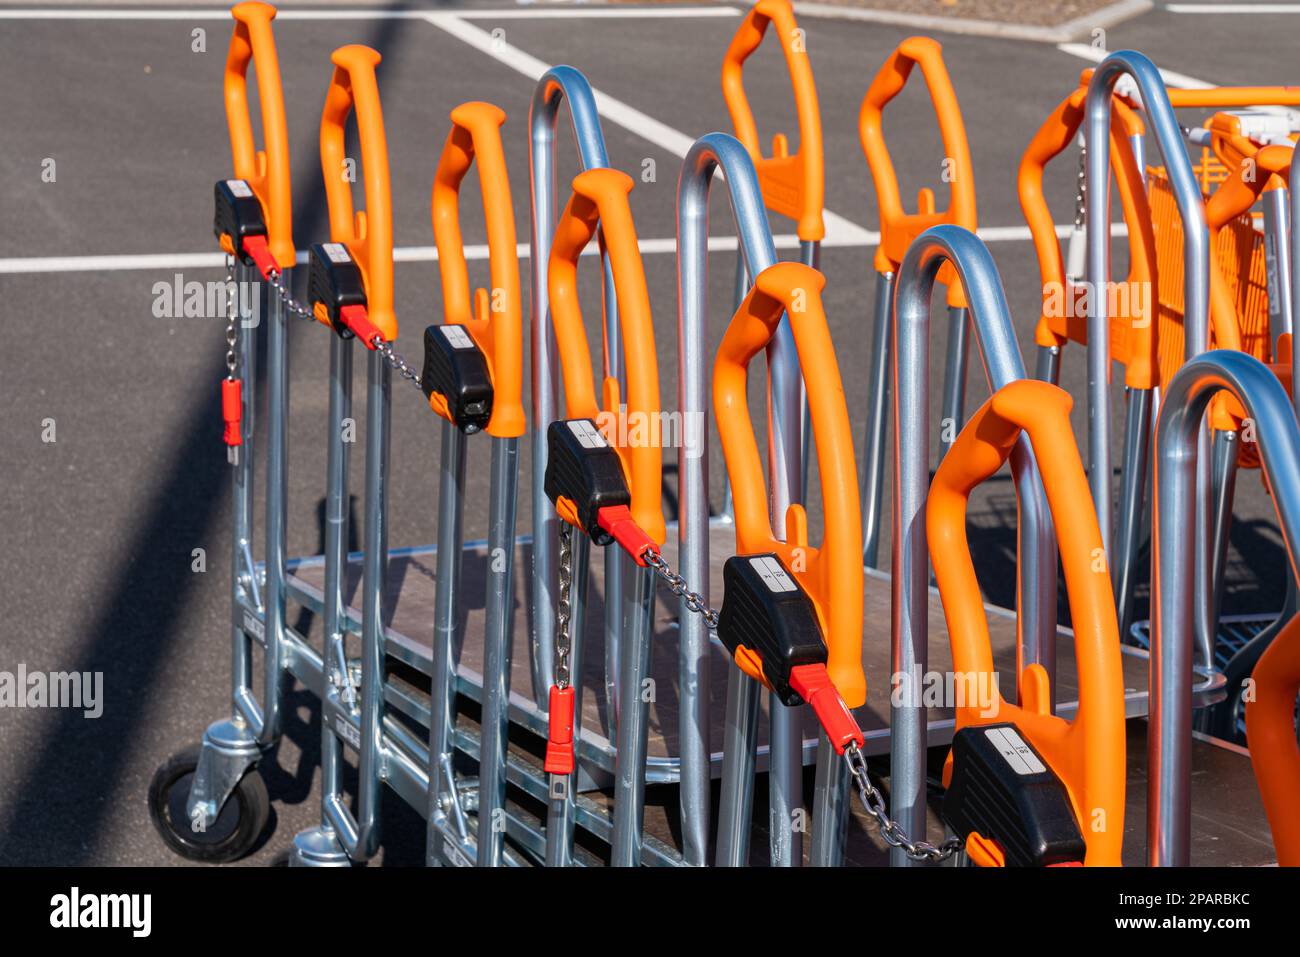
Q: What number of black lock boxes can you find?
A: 6